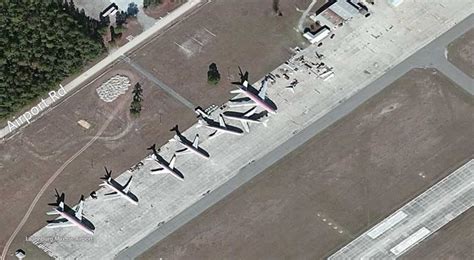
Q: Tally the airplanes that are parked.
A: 7